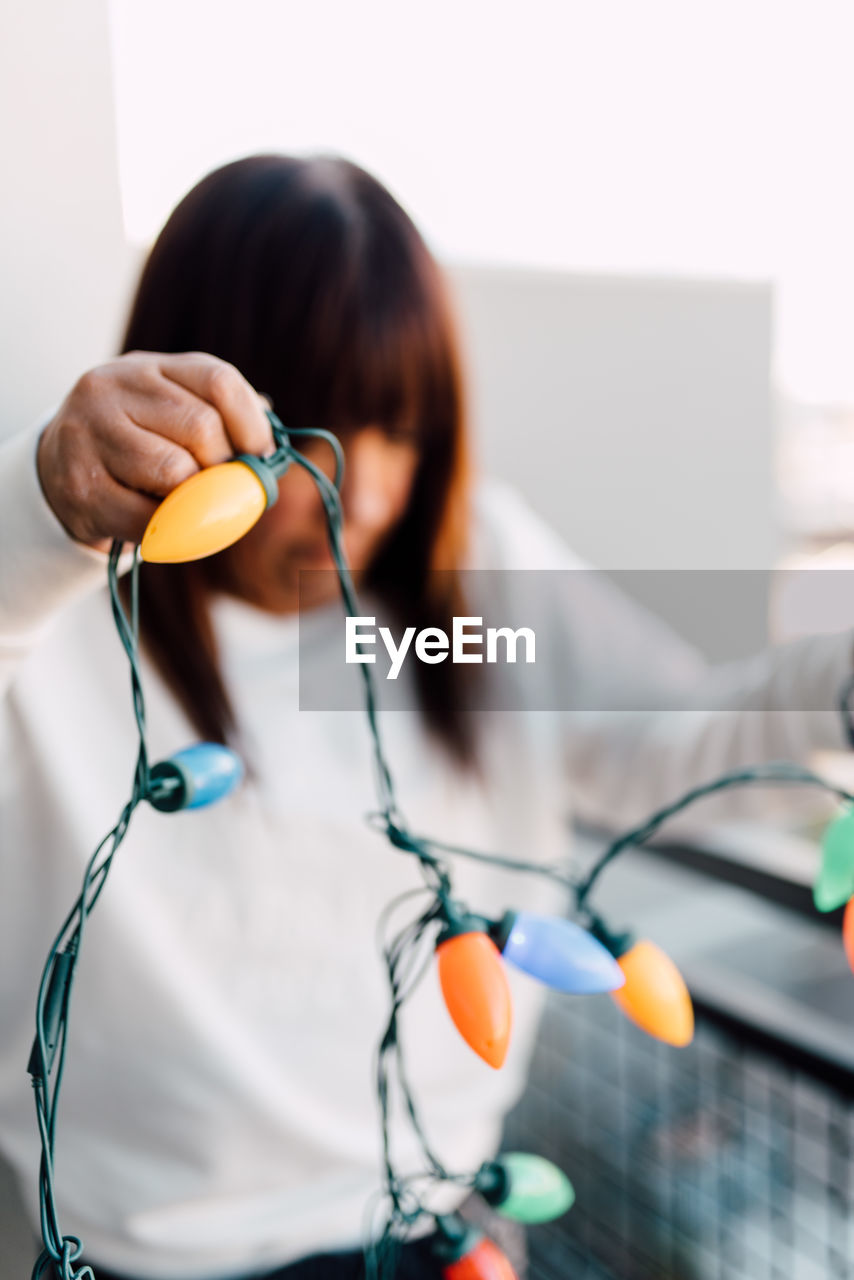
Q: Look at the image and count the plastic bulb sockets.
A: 7